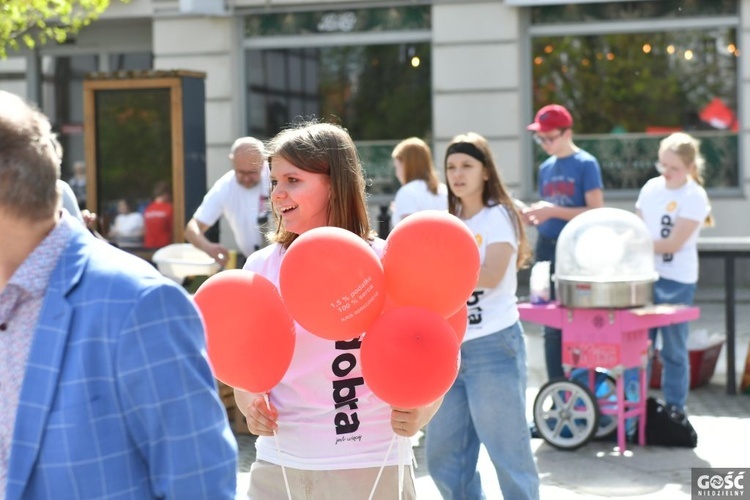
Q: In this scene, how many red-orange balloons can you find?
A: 5